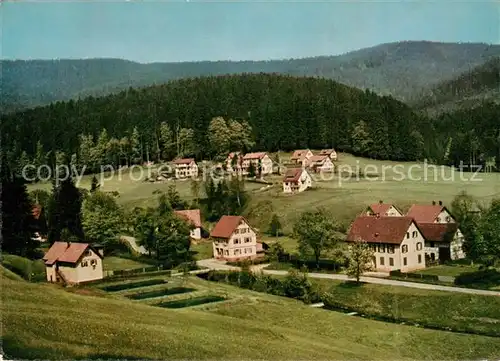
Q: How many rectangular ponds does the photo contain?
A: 3